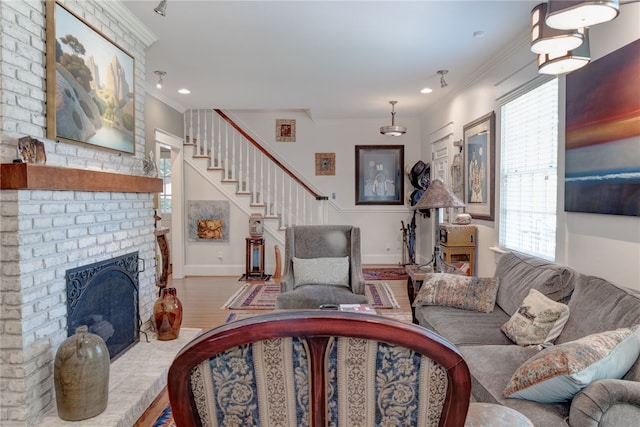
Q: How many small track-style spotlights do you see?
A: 3